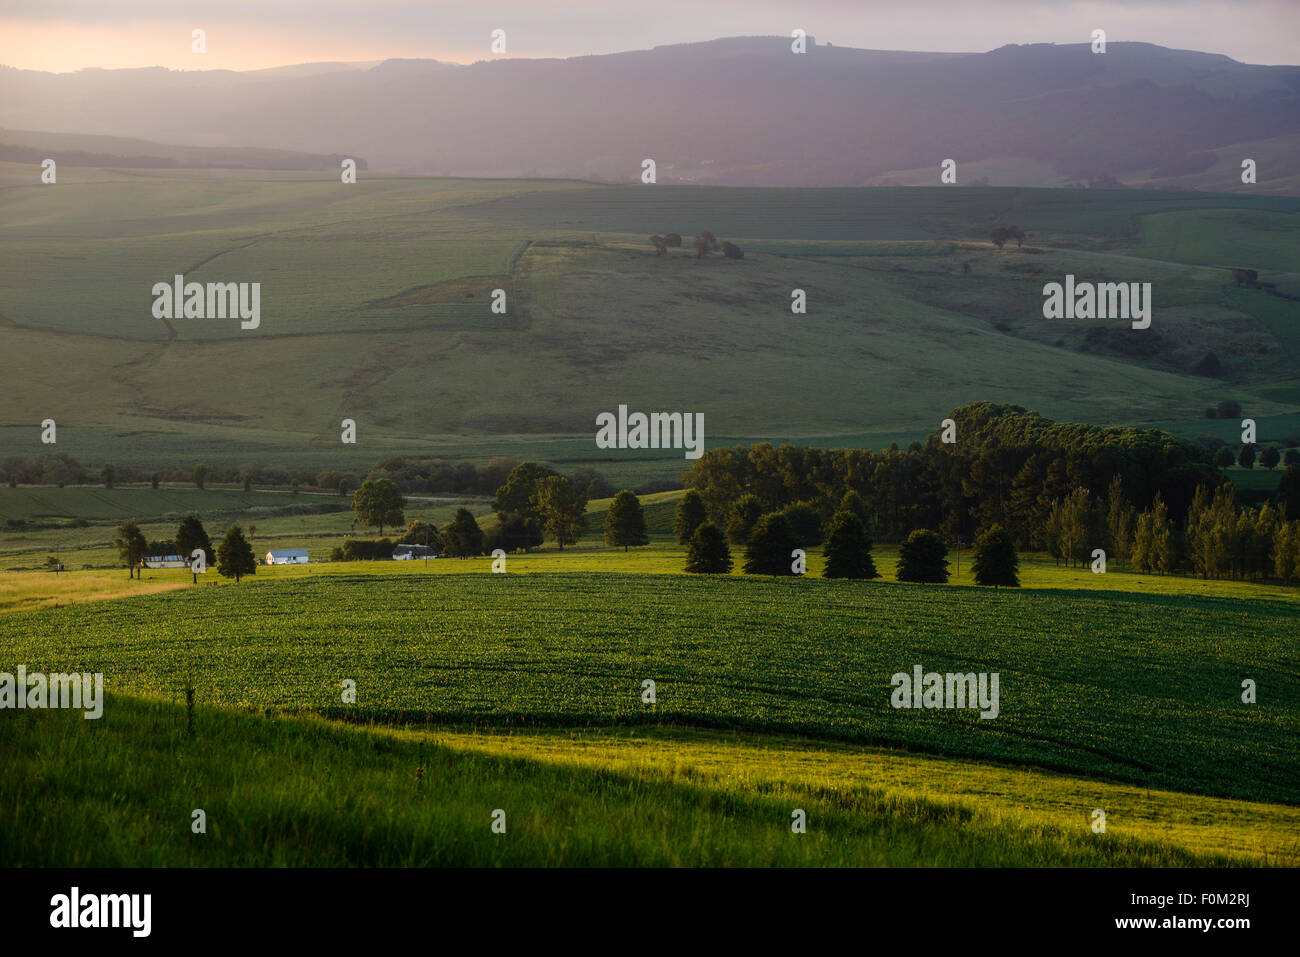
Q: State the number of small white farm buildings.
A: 3